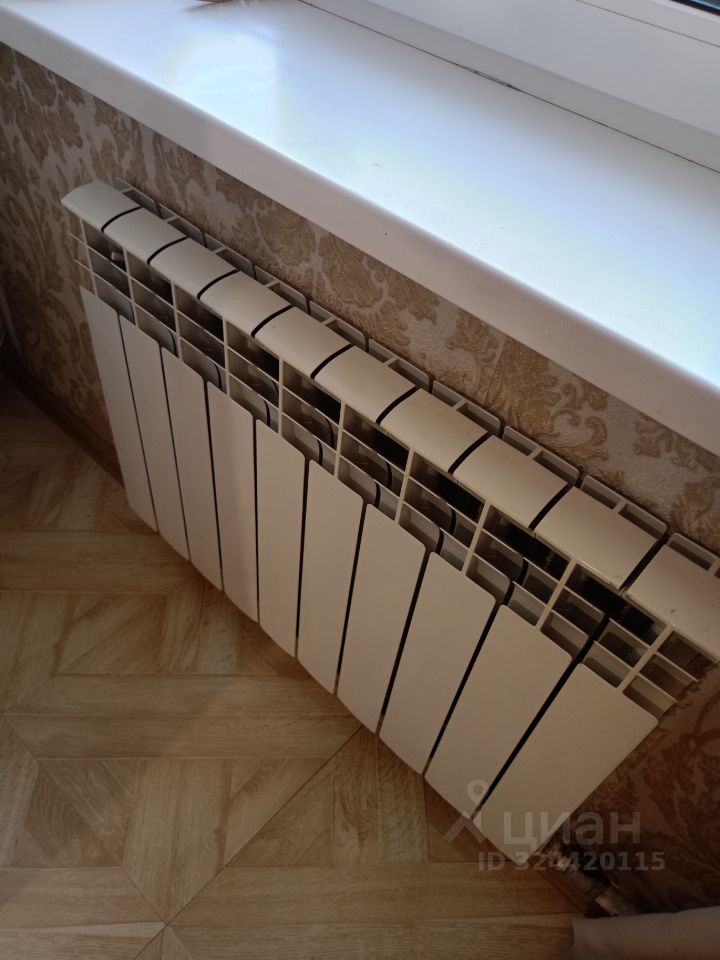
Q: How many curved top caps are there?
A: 10